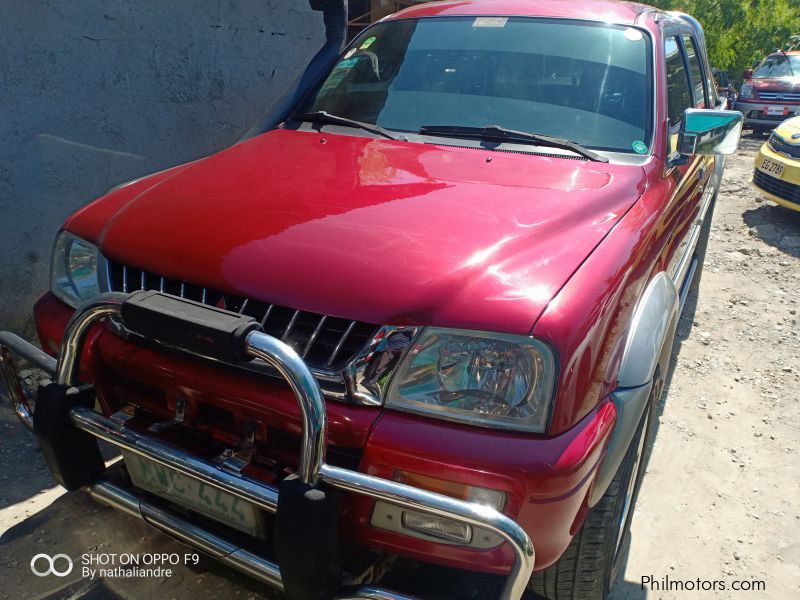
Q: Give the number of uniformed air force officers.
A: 0